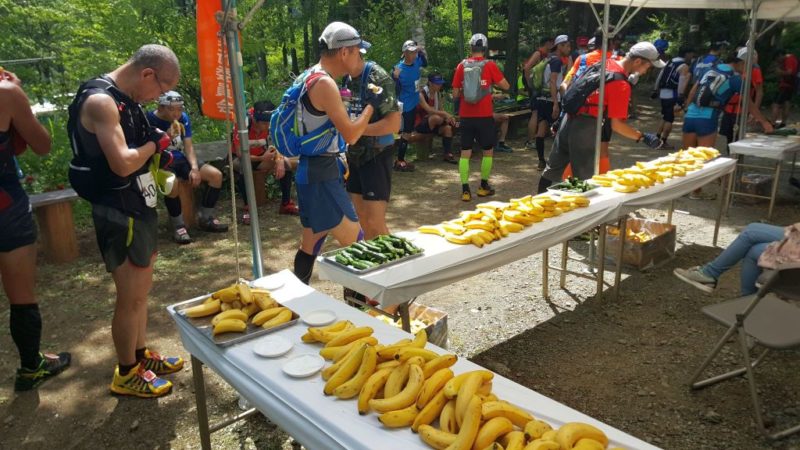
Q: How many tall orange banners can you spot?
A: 1